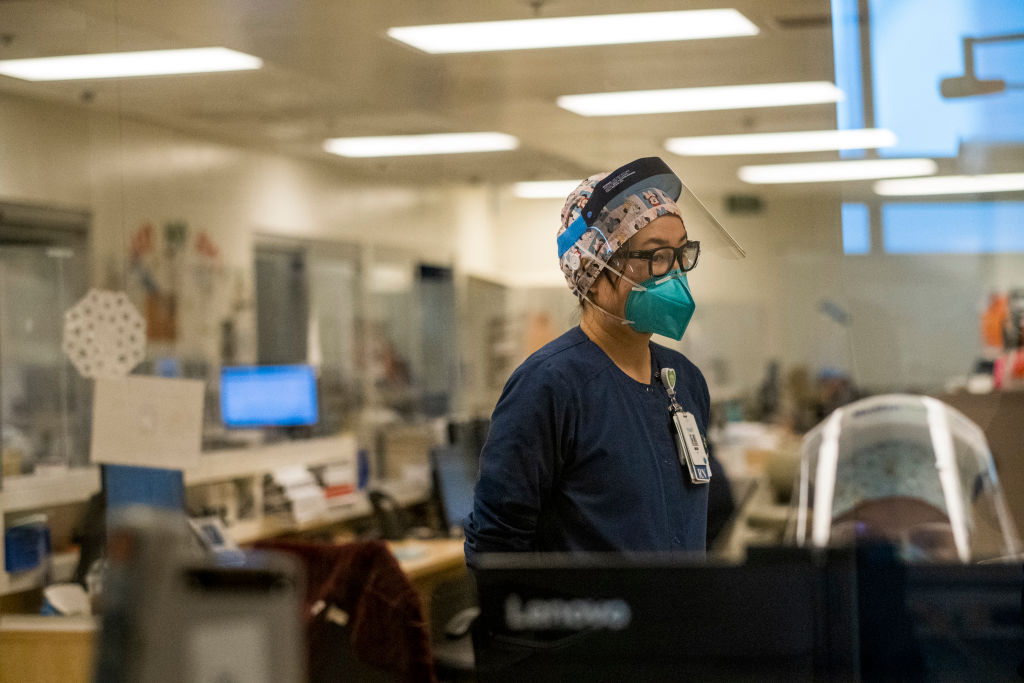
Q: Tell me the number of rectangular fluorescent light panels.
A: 8